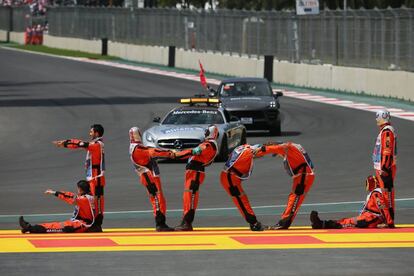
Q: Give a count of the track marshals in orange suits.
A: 8